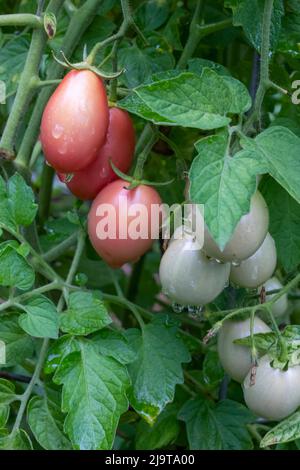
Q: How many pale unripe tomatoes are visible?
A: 6